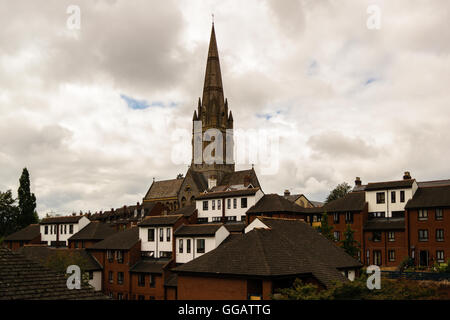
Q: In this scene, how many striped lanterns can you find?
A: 0